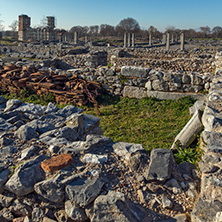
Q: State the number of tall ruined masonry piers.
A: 2